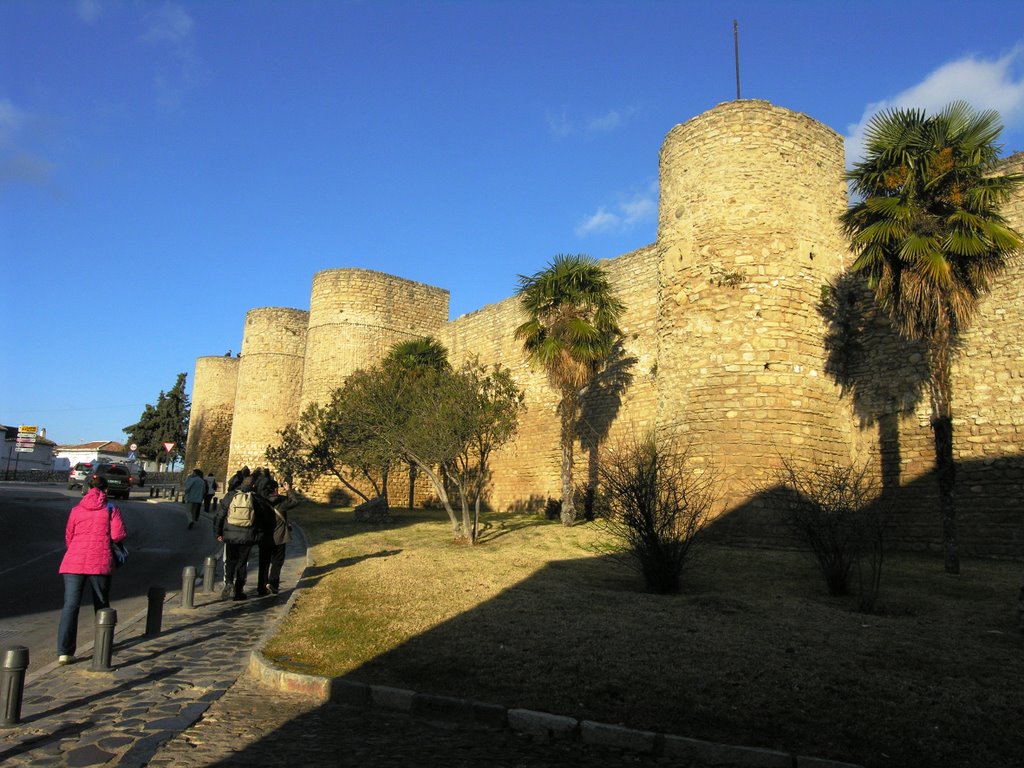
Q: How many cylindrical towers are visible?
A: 4